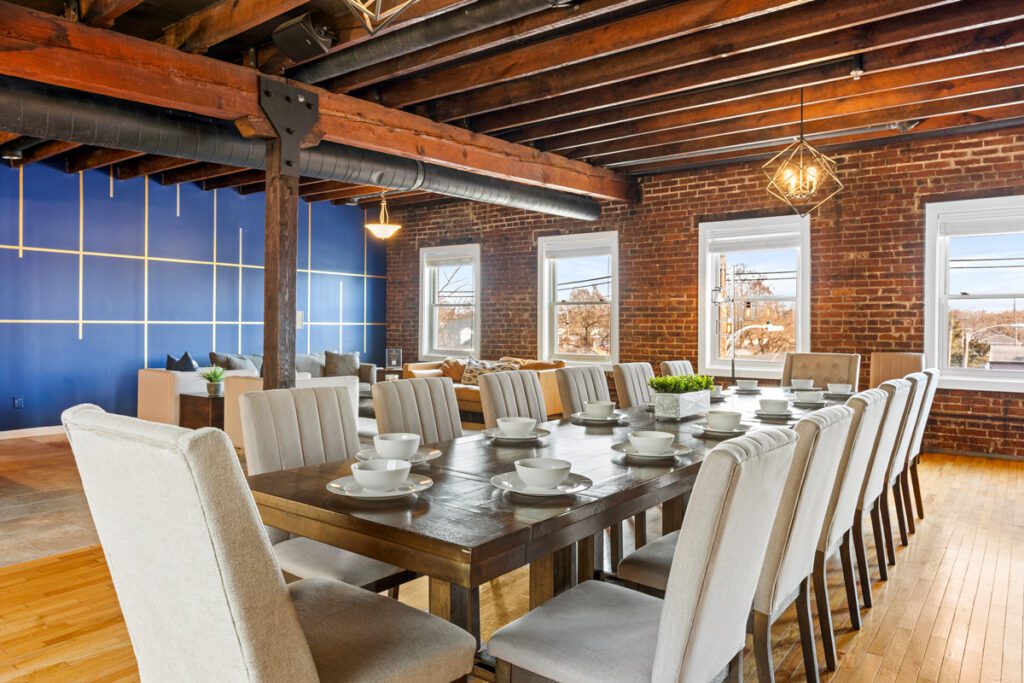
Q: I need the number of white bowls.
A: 13